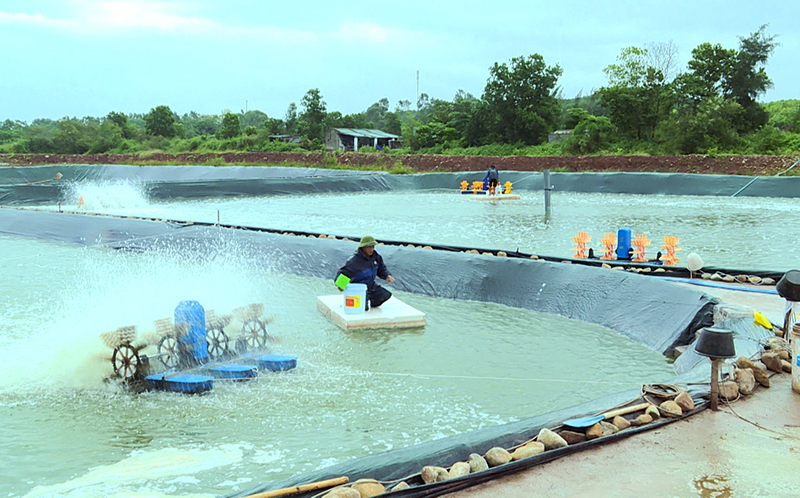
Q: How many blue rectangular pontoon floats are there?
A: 3